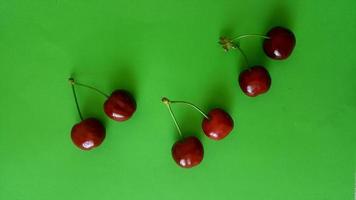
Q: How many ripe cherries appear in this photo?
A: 6